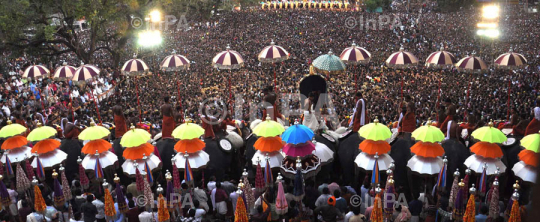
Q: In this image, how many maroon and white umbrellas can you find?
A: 12